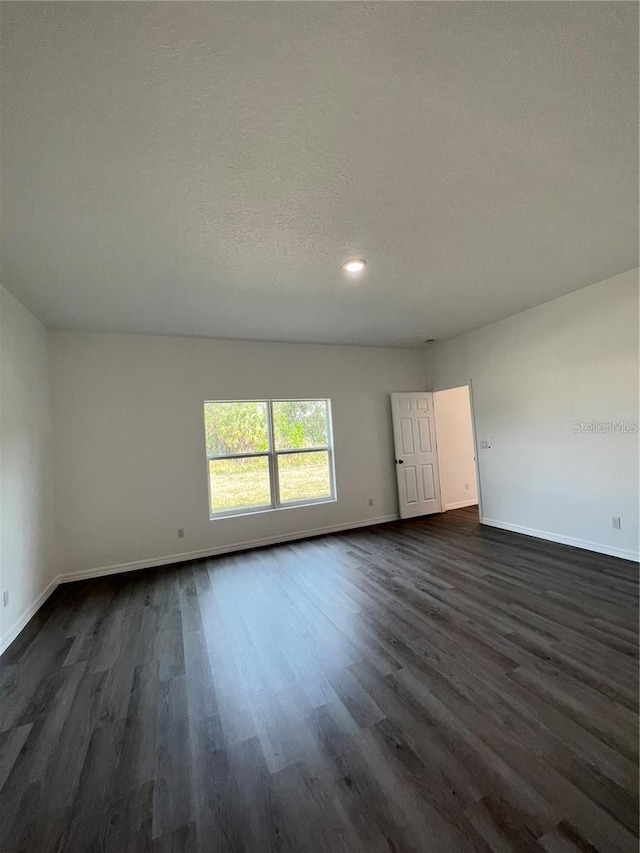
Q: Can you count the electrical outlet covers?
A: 5